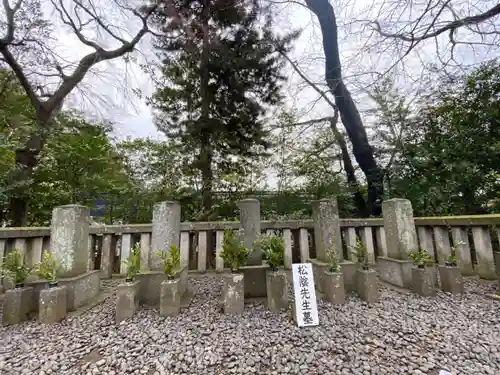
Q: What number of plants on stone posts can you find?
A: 10